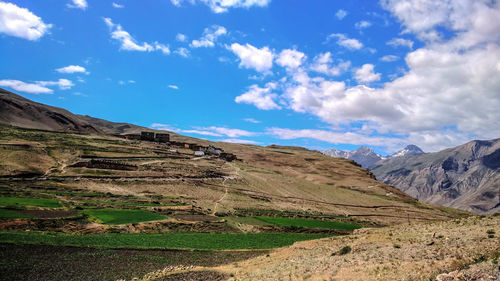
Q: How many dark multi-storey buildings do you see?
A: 2